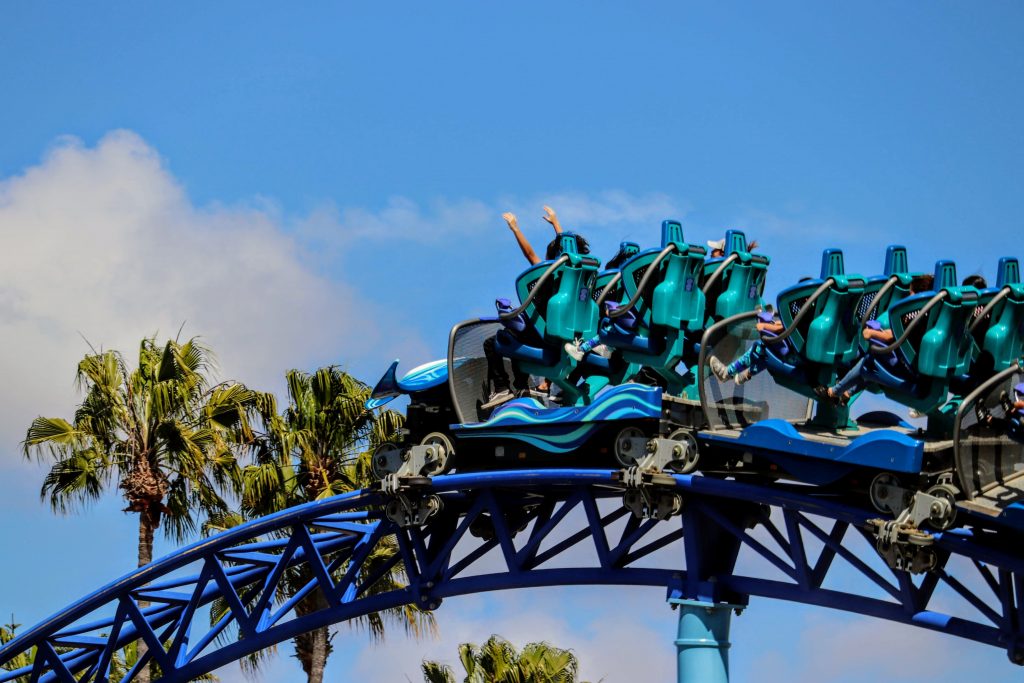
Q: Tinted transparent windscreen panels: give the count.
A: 3